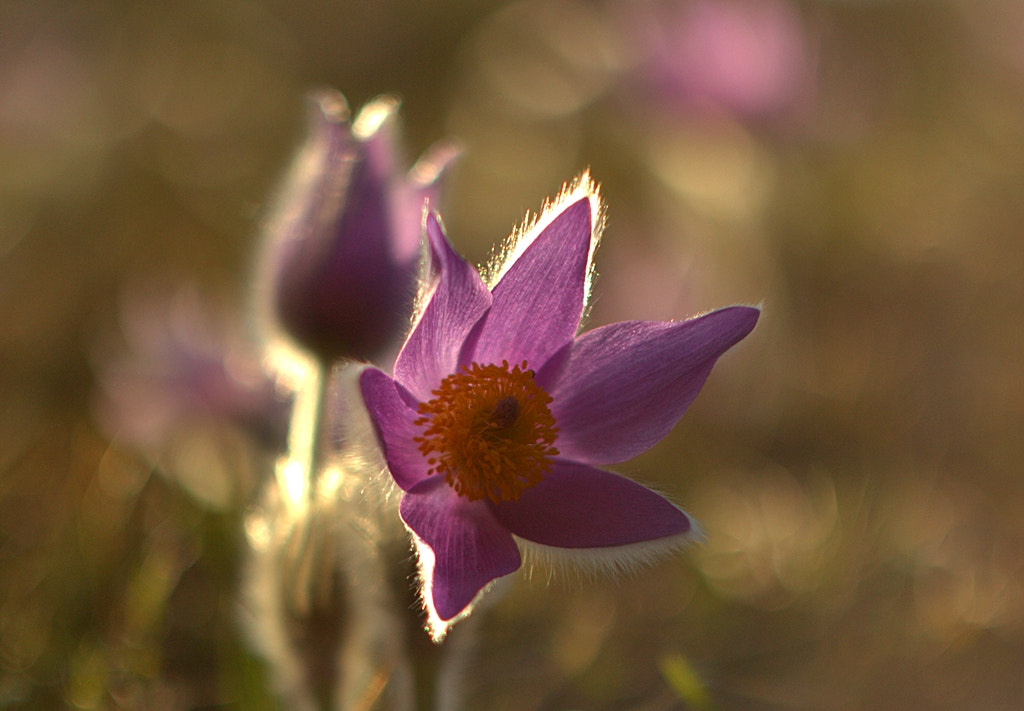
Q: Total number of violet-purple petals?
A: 6